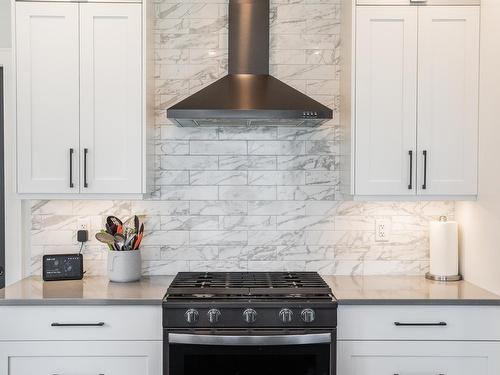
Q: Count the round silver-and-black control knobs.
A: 5